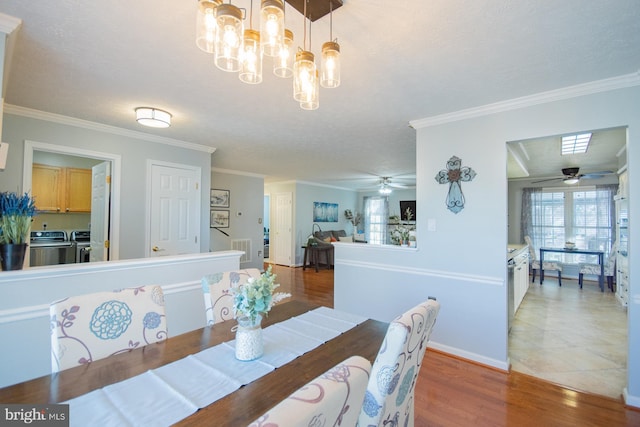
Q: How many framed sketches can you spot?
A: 2